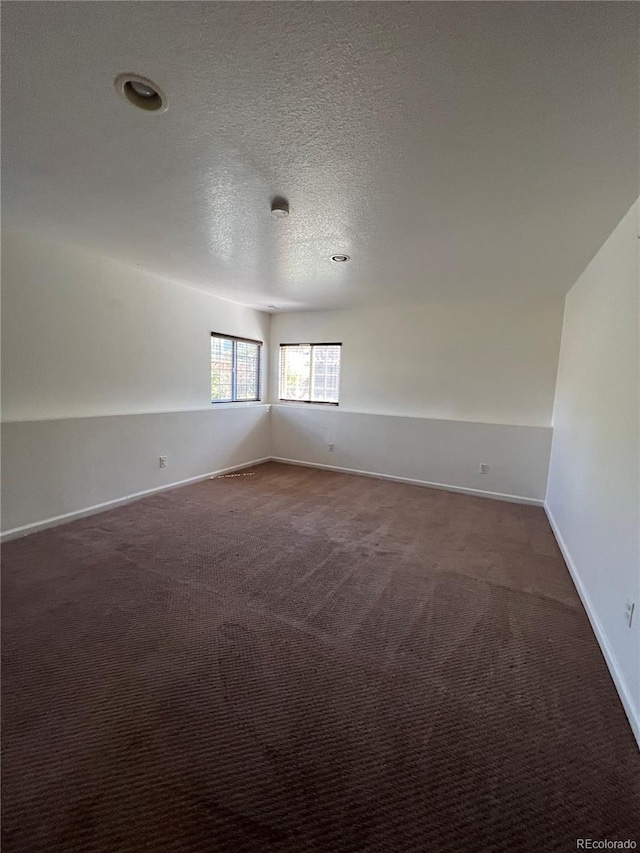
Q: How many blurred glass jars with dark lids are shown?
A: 0